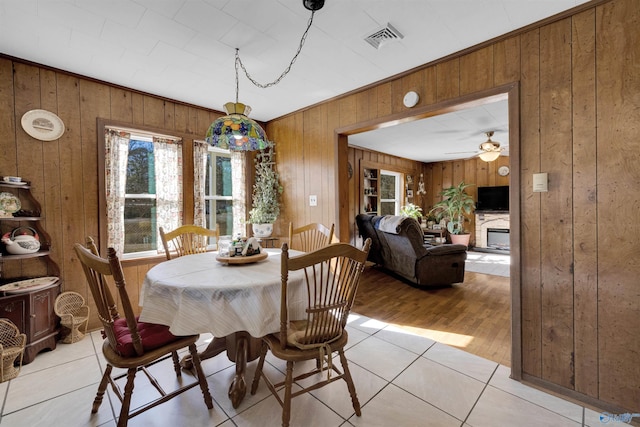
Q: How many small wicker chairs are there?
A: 2